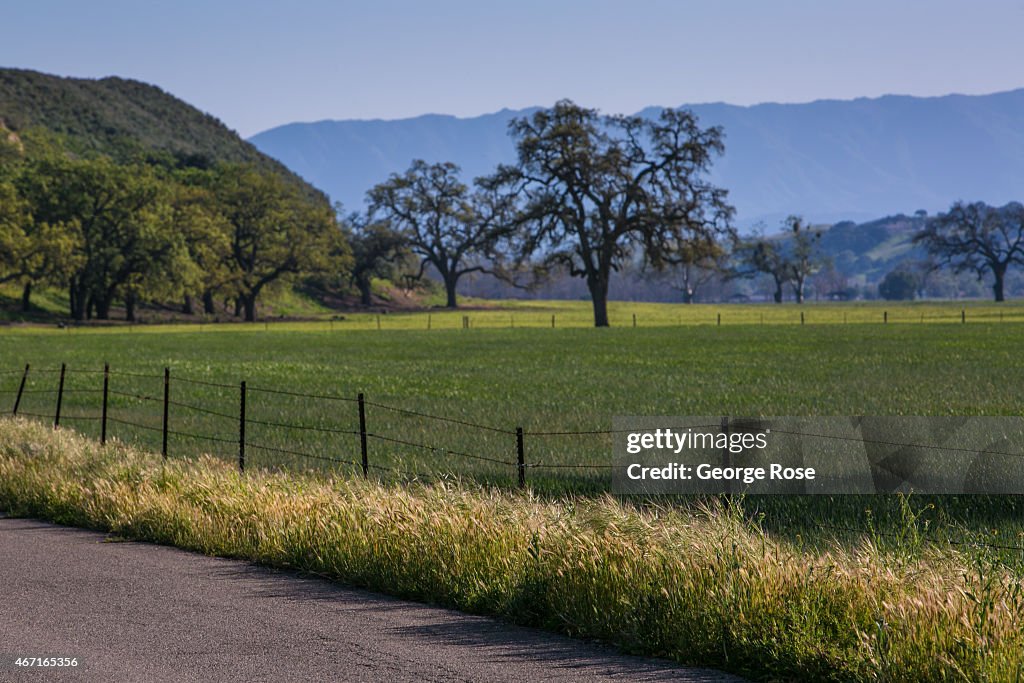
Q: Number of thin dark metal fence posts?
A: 8